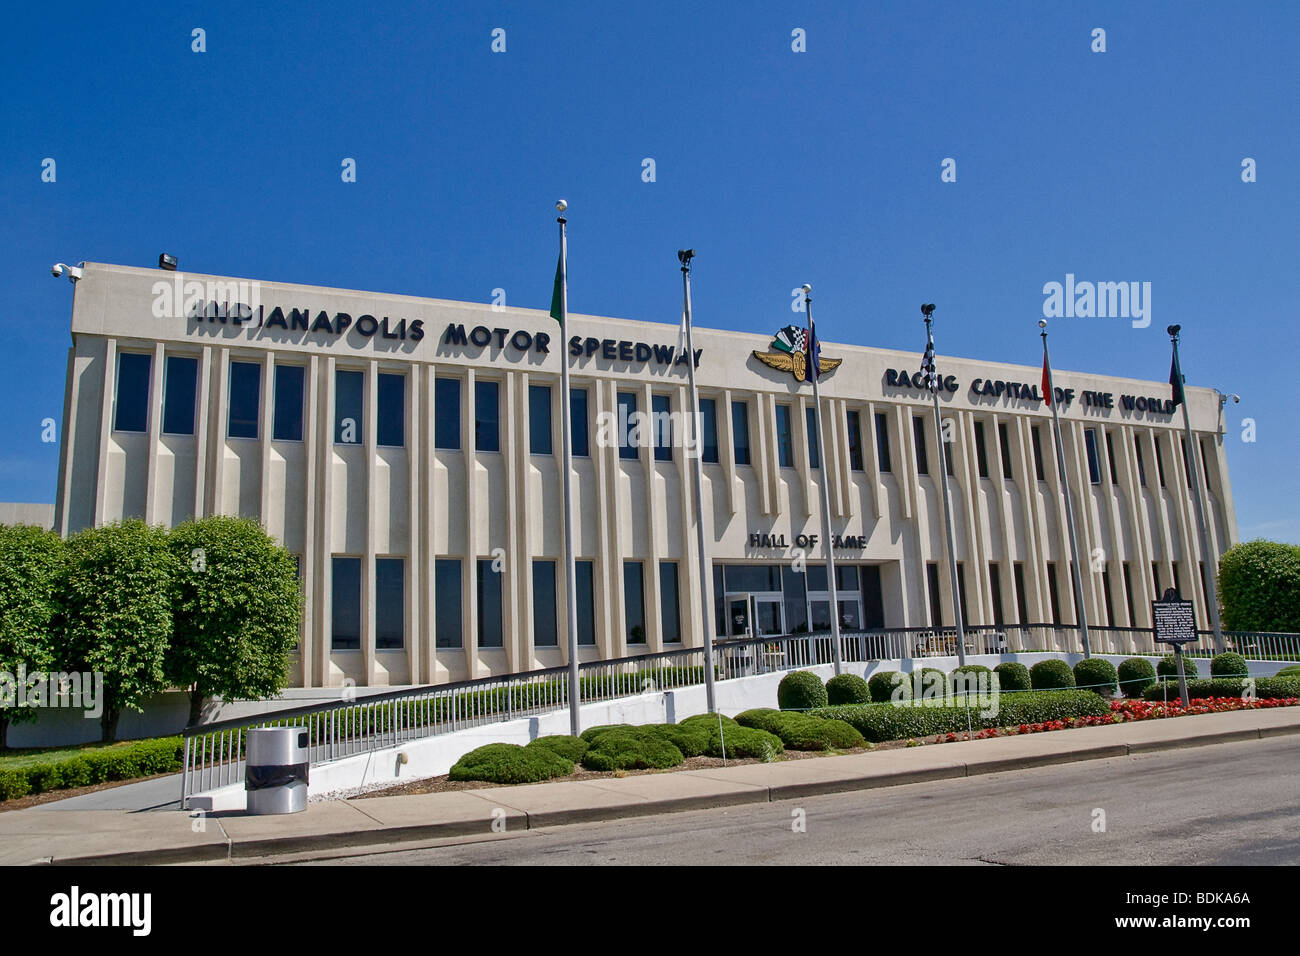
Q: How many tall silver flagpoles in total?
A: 6